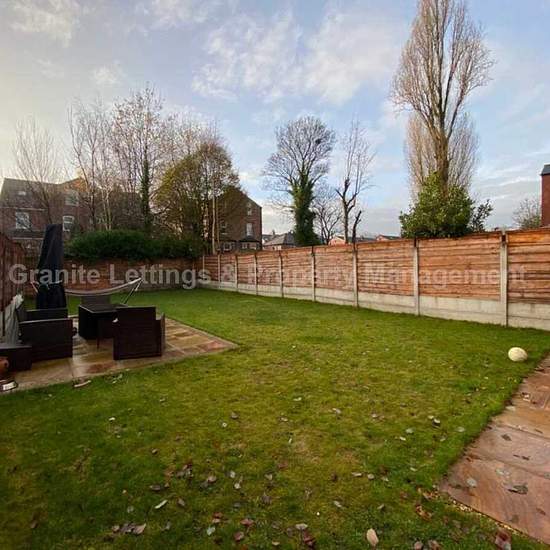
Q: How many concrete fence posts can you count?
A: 9